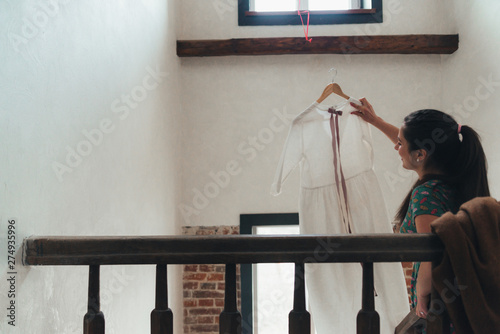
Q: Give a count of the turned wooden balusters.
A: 5